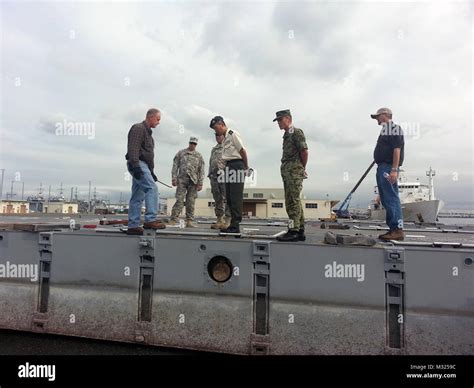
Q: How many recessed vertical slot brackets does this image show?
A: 4